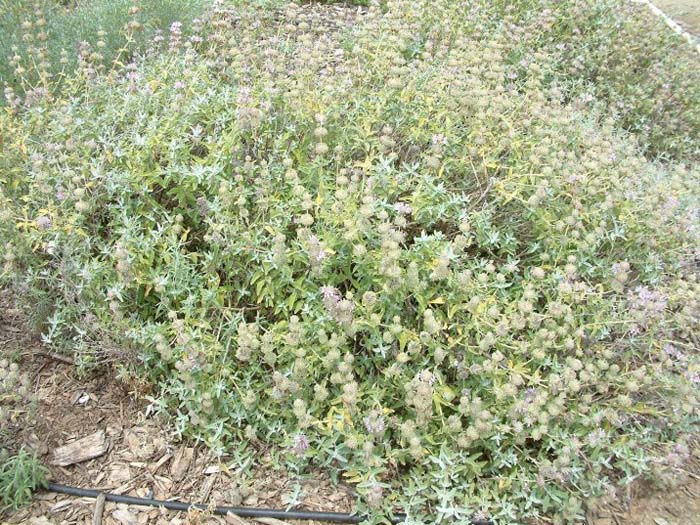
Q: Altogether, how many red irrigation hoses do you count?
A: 0